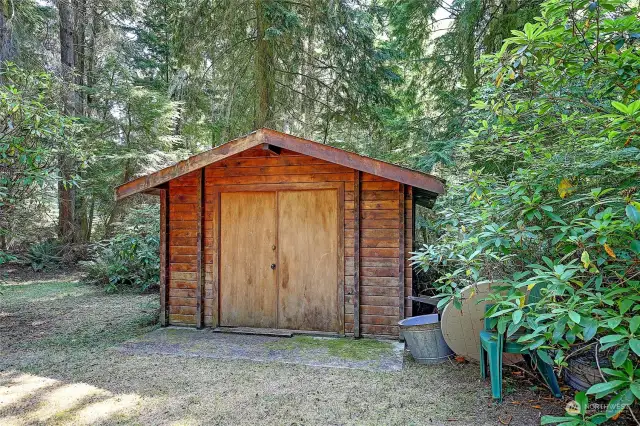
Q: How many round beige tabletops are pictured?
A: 1